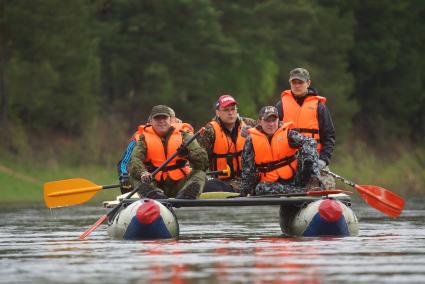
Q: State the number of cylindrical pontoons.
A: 2